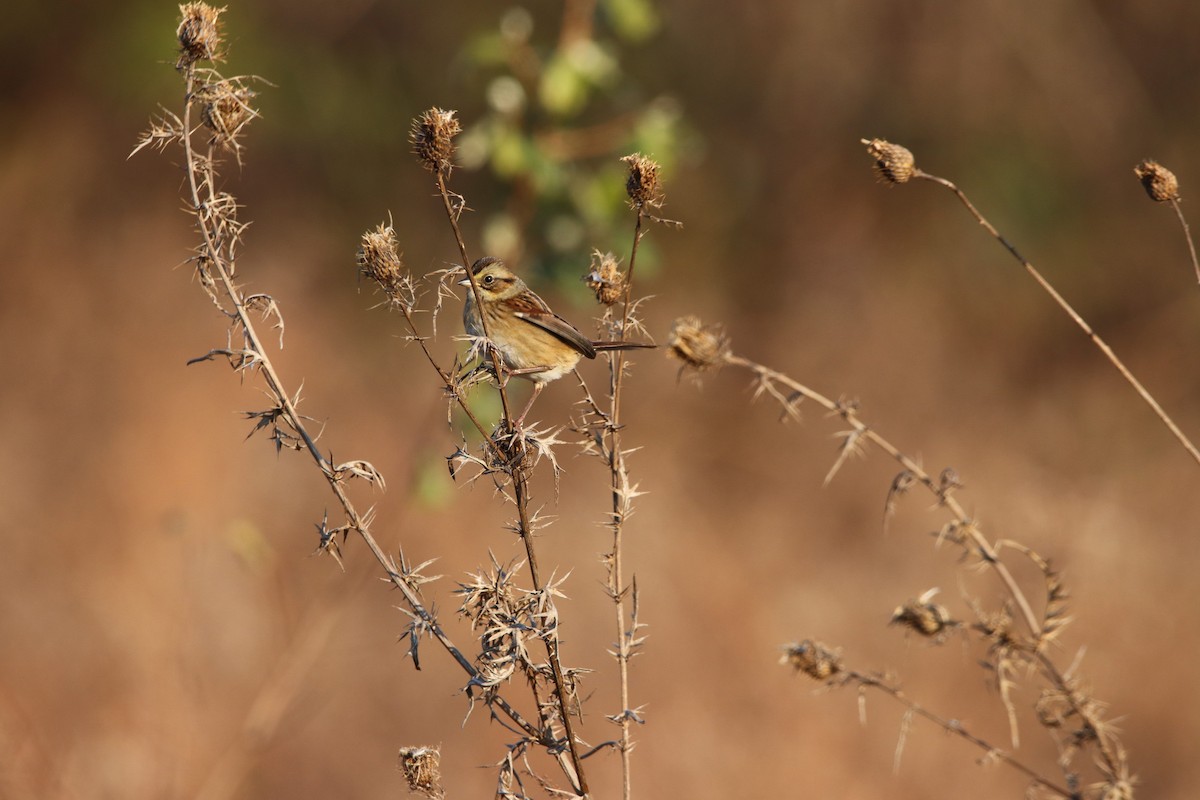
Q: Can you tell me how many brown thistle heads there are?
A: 12